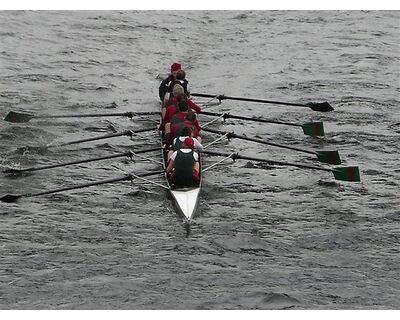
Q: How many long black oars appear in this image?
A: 8